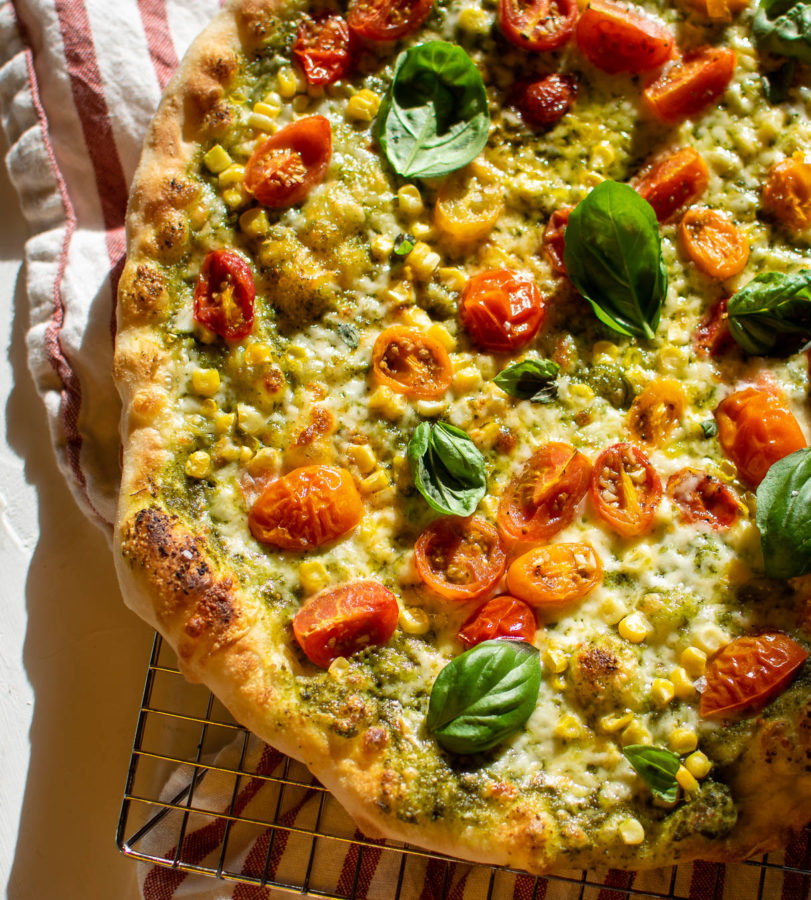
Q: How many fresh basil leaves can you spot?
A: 9